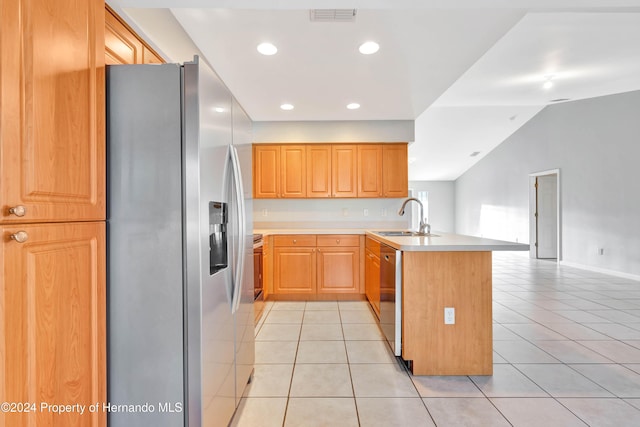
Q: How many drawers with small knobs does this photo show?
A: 2